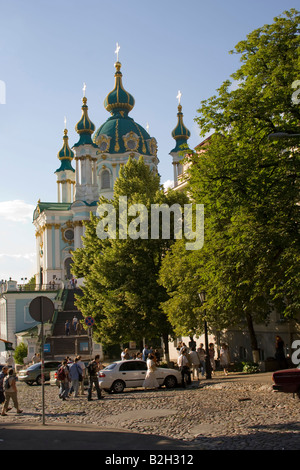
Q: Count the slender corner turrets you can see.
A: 3